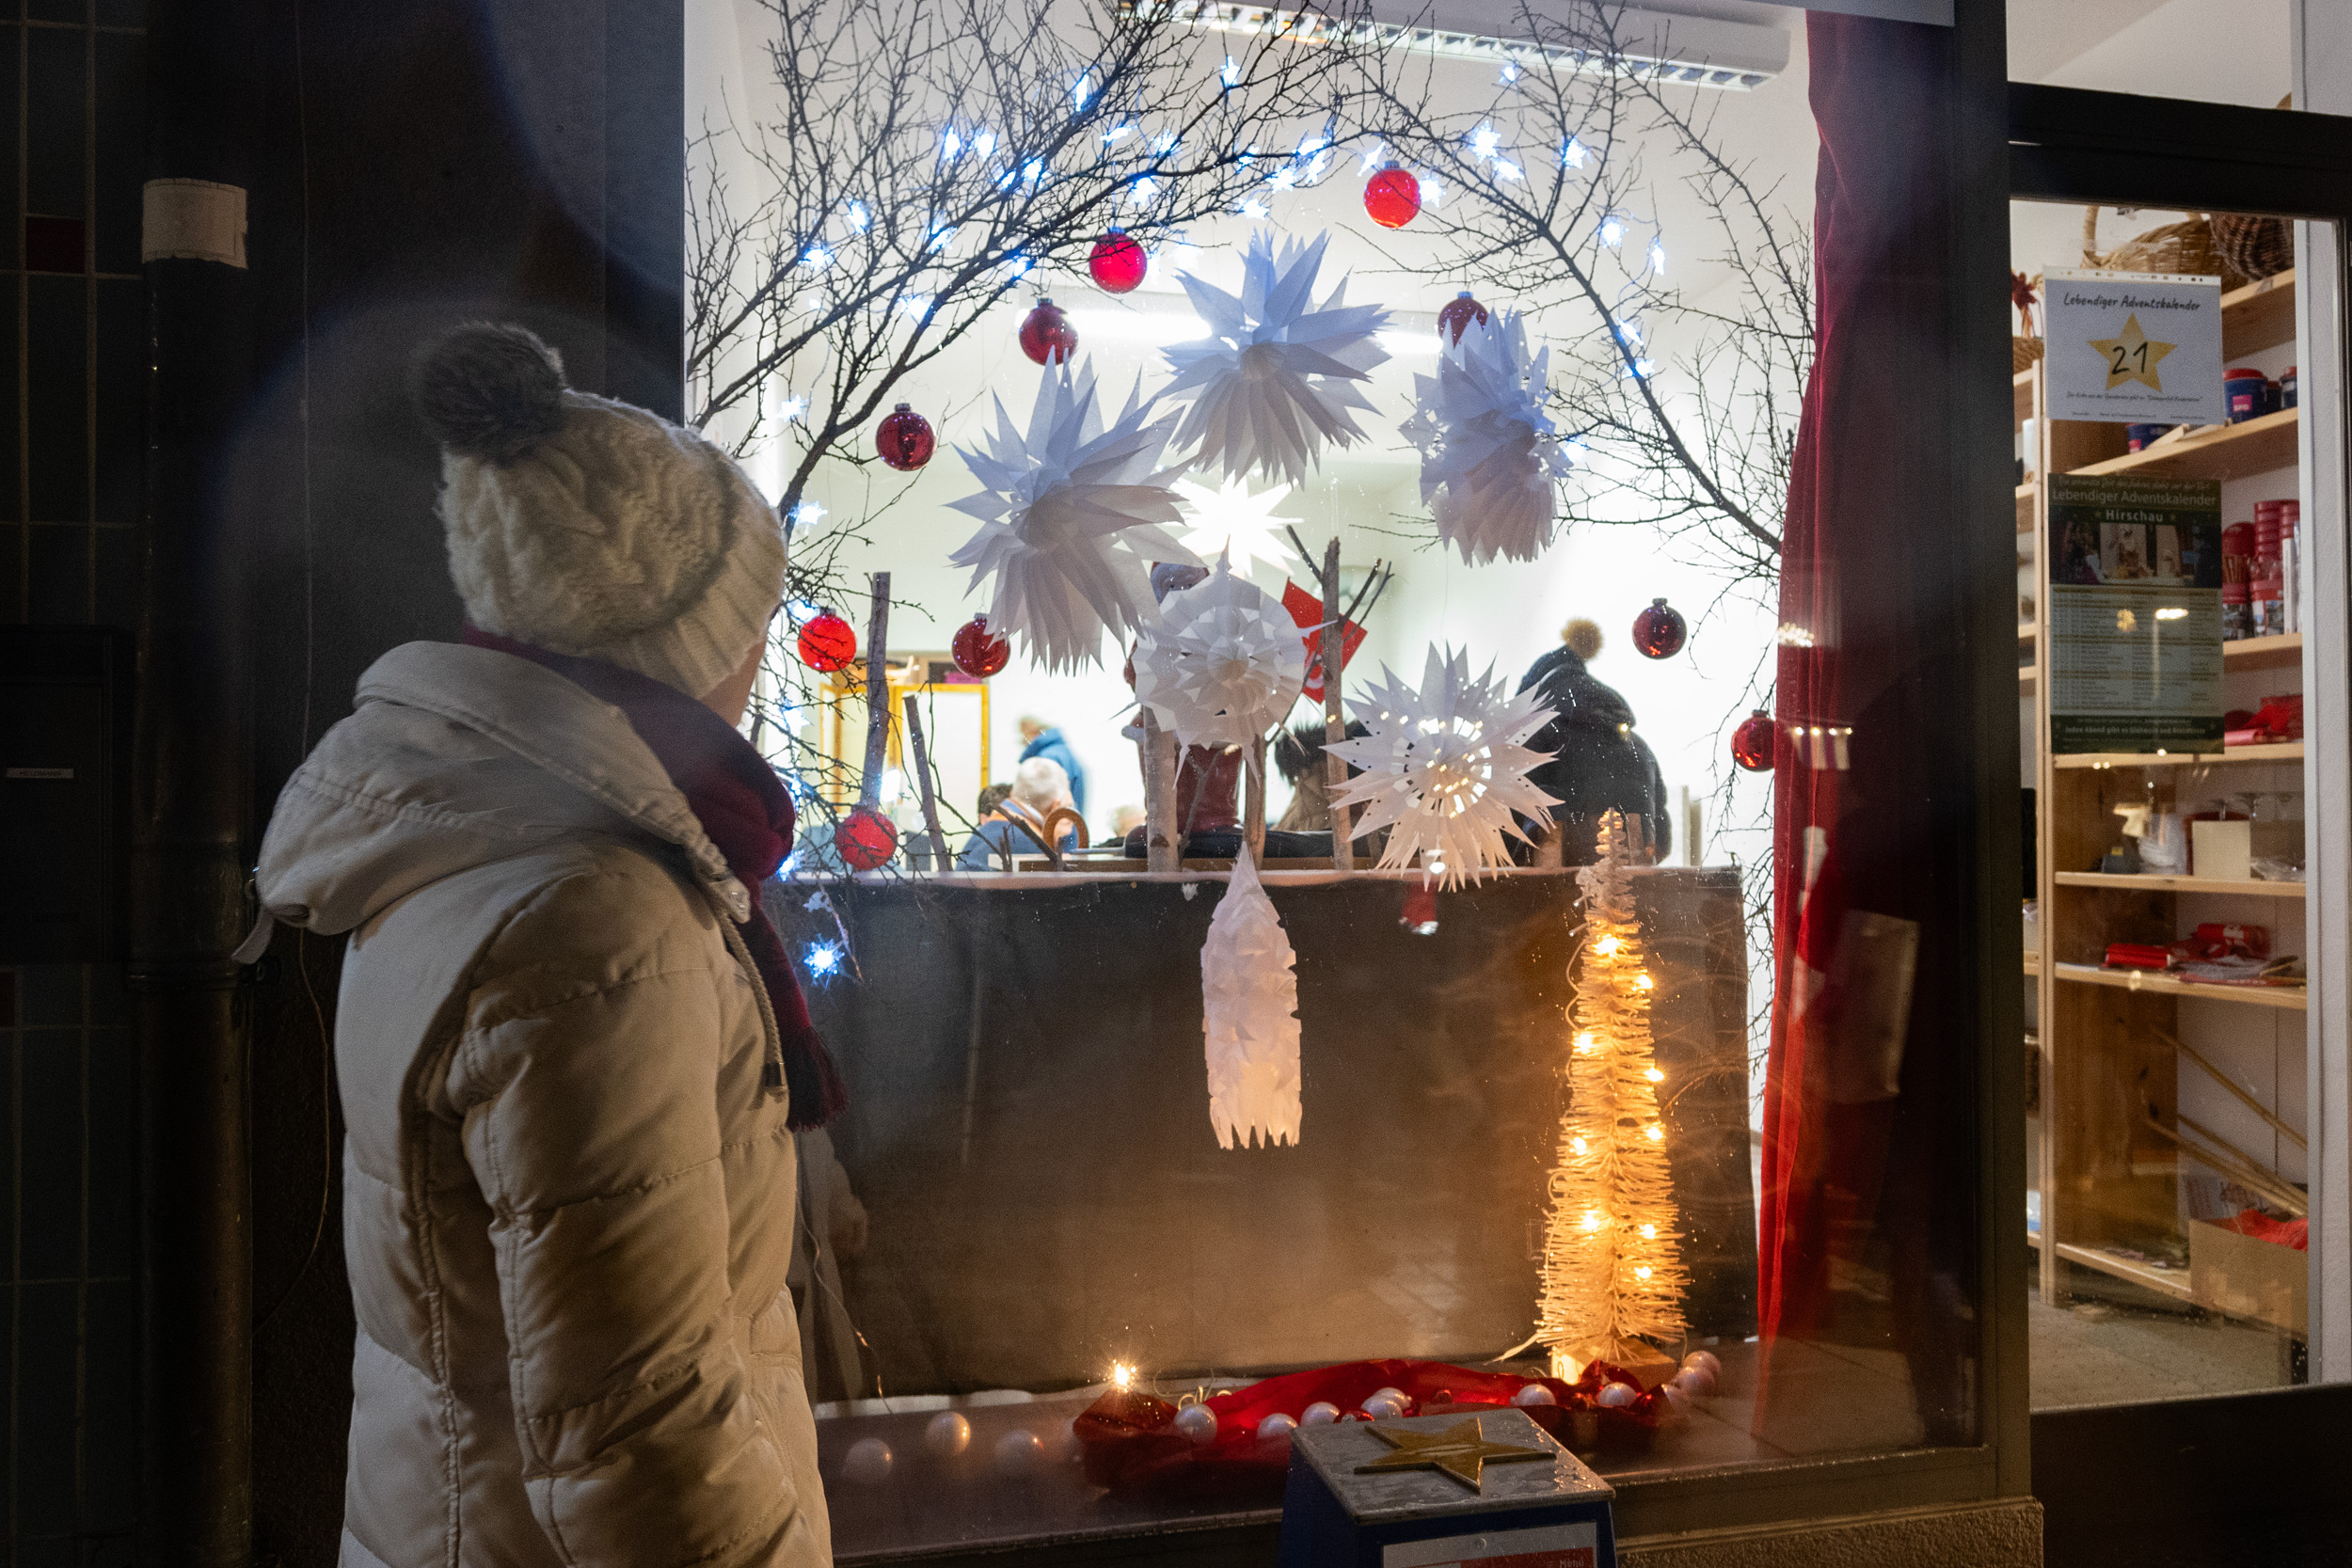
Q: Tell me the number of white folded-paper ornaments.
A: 6